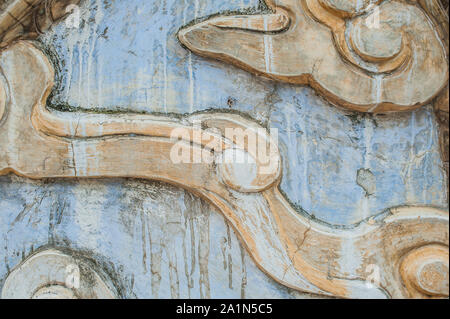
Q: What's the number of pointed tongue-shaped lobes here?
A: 1